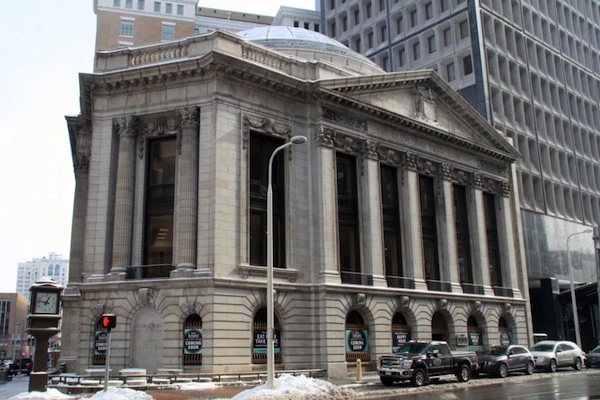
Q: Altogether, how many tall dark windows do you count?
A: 7